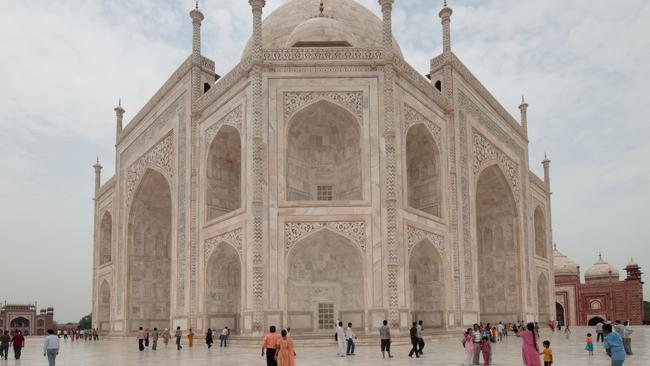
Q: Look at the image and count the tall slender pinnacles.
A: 8